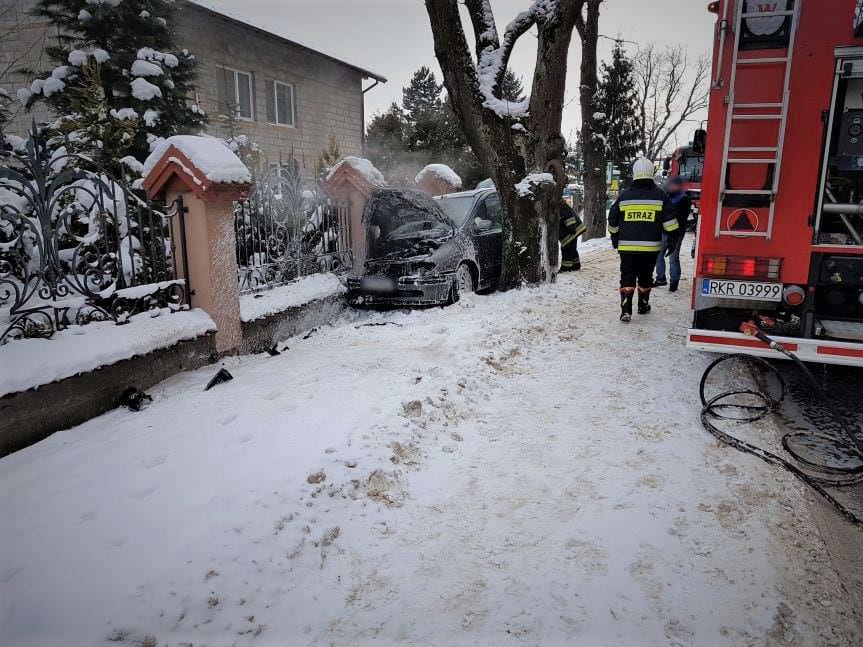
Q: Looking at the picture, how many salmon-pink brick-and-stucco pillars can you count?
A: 3